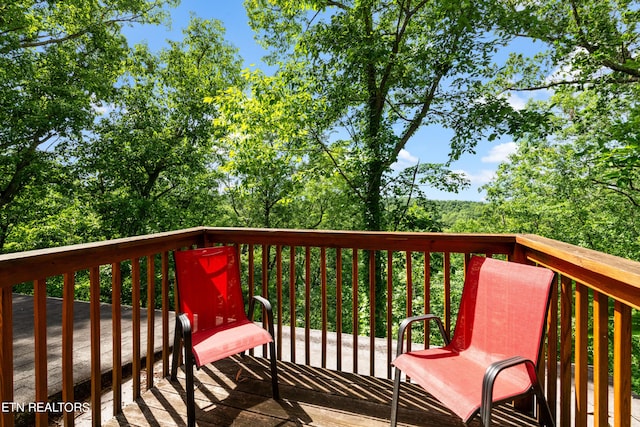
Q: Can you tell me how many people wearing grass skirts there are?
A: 0